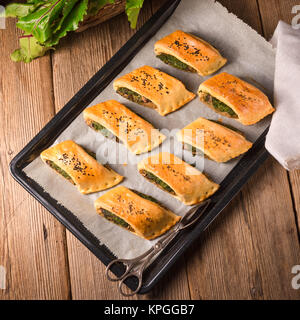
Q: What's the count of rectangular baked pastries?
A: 8